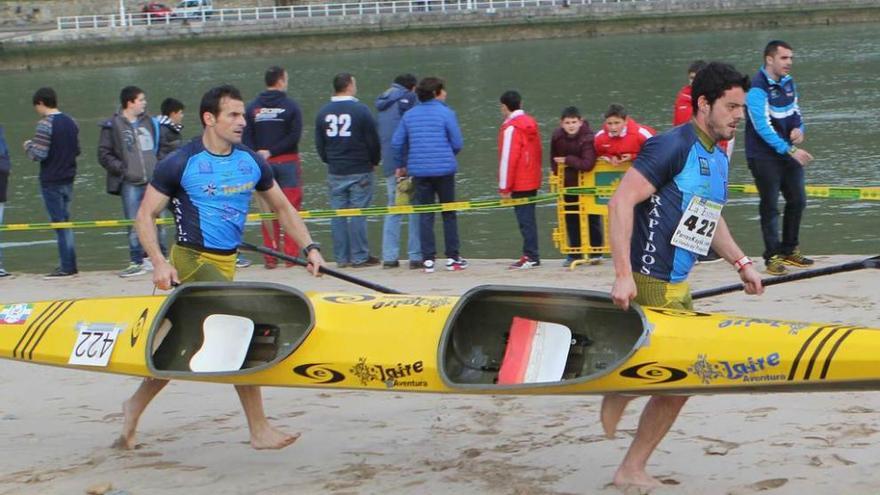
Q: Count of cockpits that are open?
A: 2